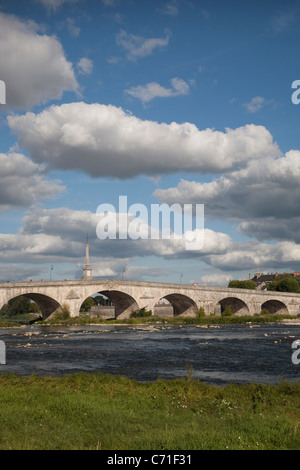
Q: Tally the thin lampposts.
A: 3